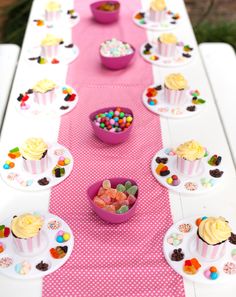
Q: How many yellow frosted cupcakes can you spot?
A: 10